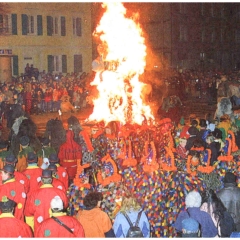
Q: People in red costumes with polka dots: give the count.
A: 8